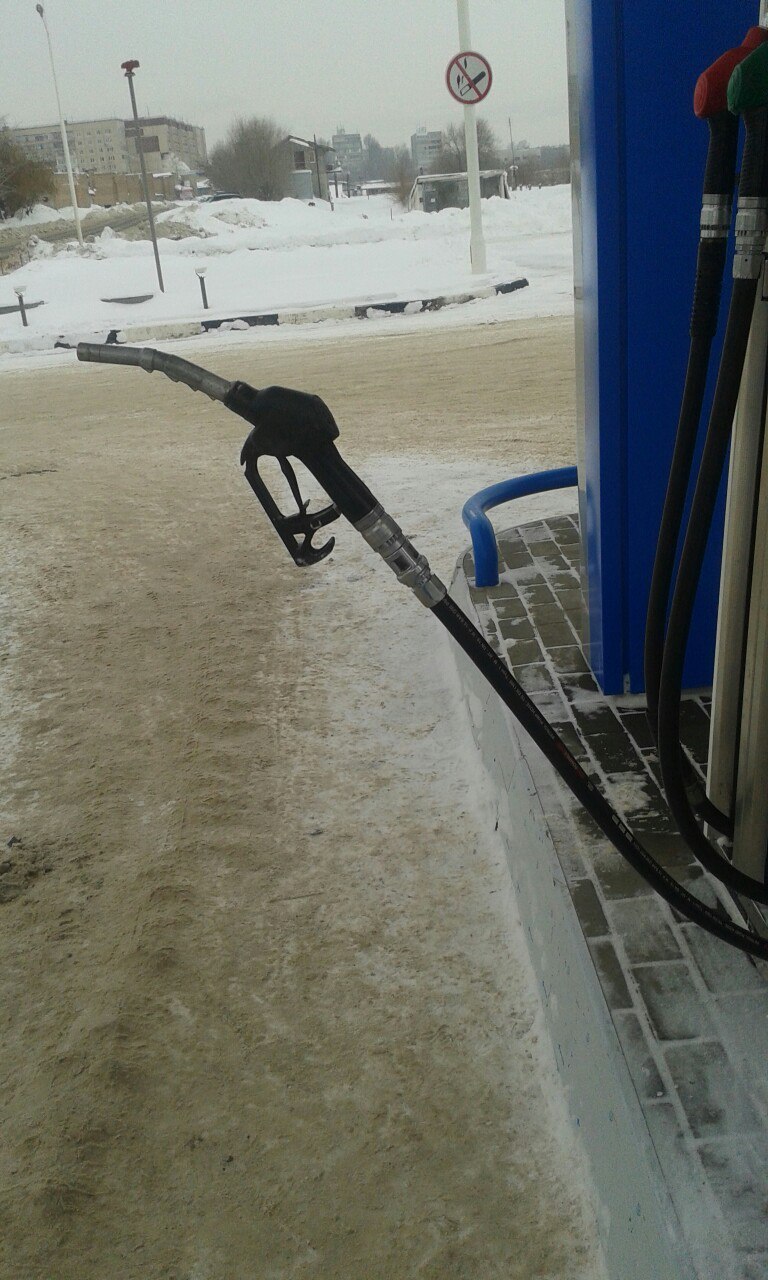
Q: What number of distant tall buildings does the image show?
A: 3